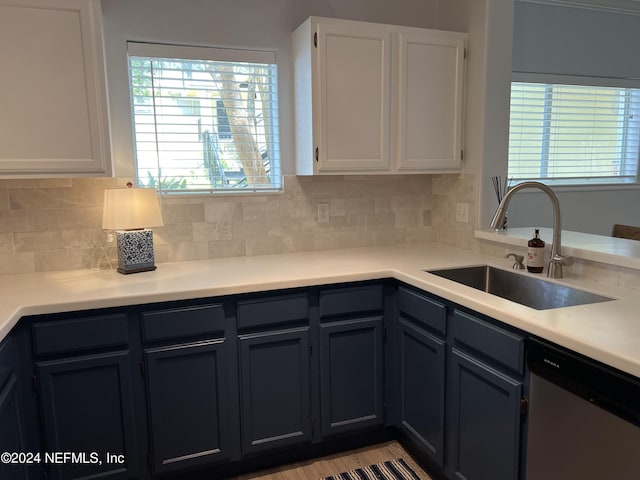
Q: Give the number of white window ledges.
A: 2